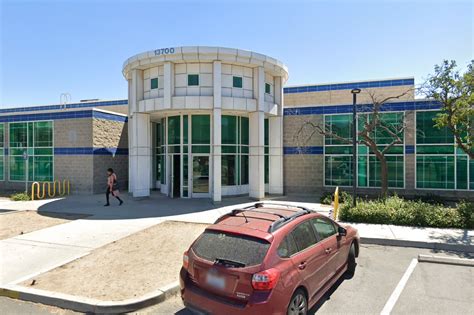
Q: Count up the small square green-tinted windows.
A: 4